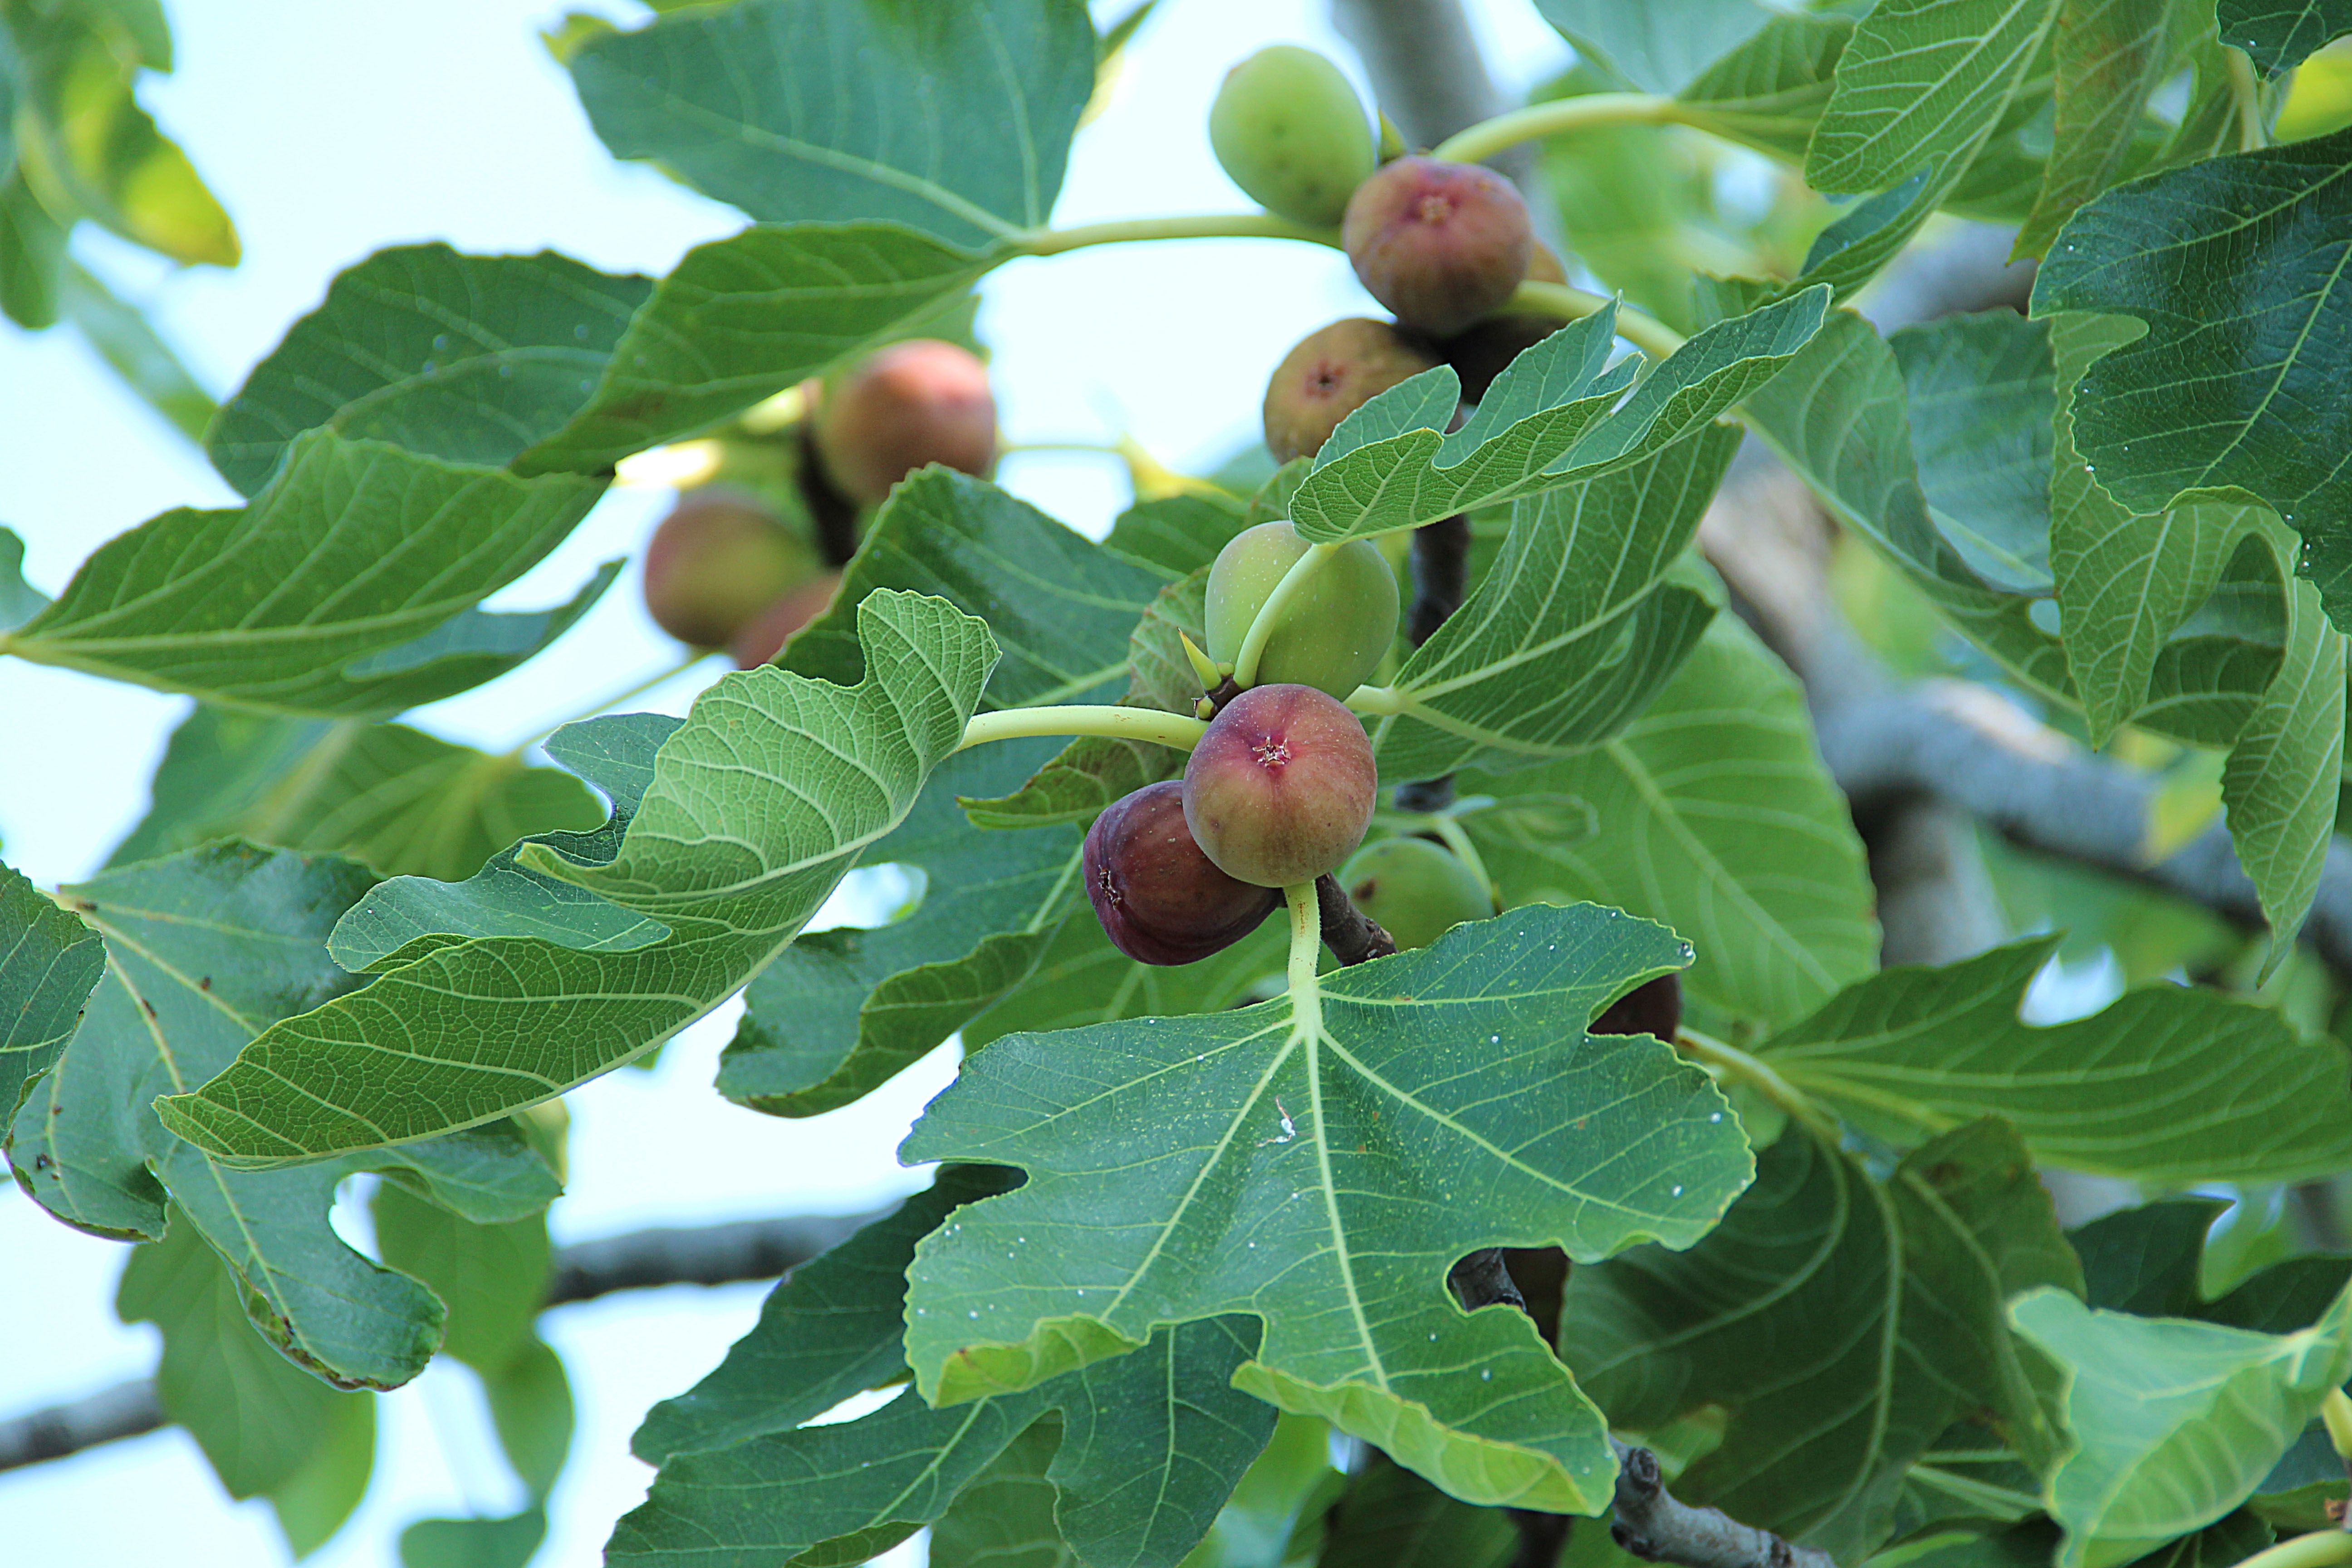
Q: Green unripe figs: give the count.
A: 3